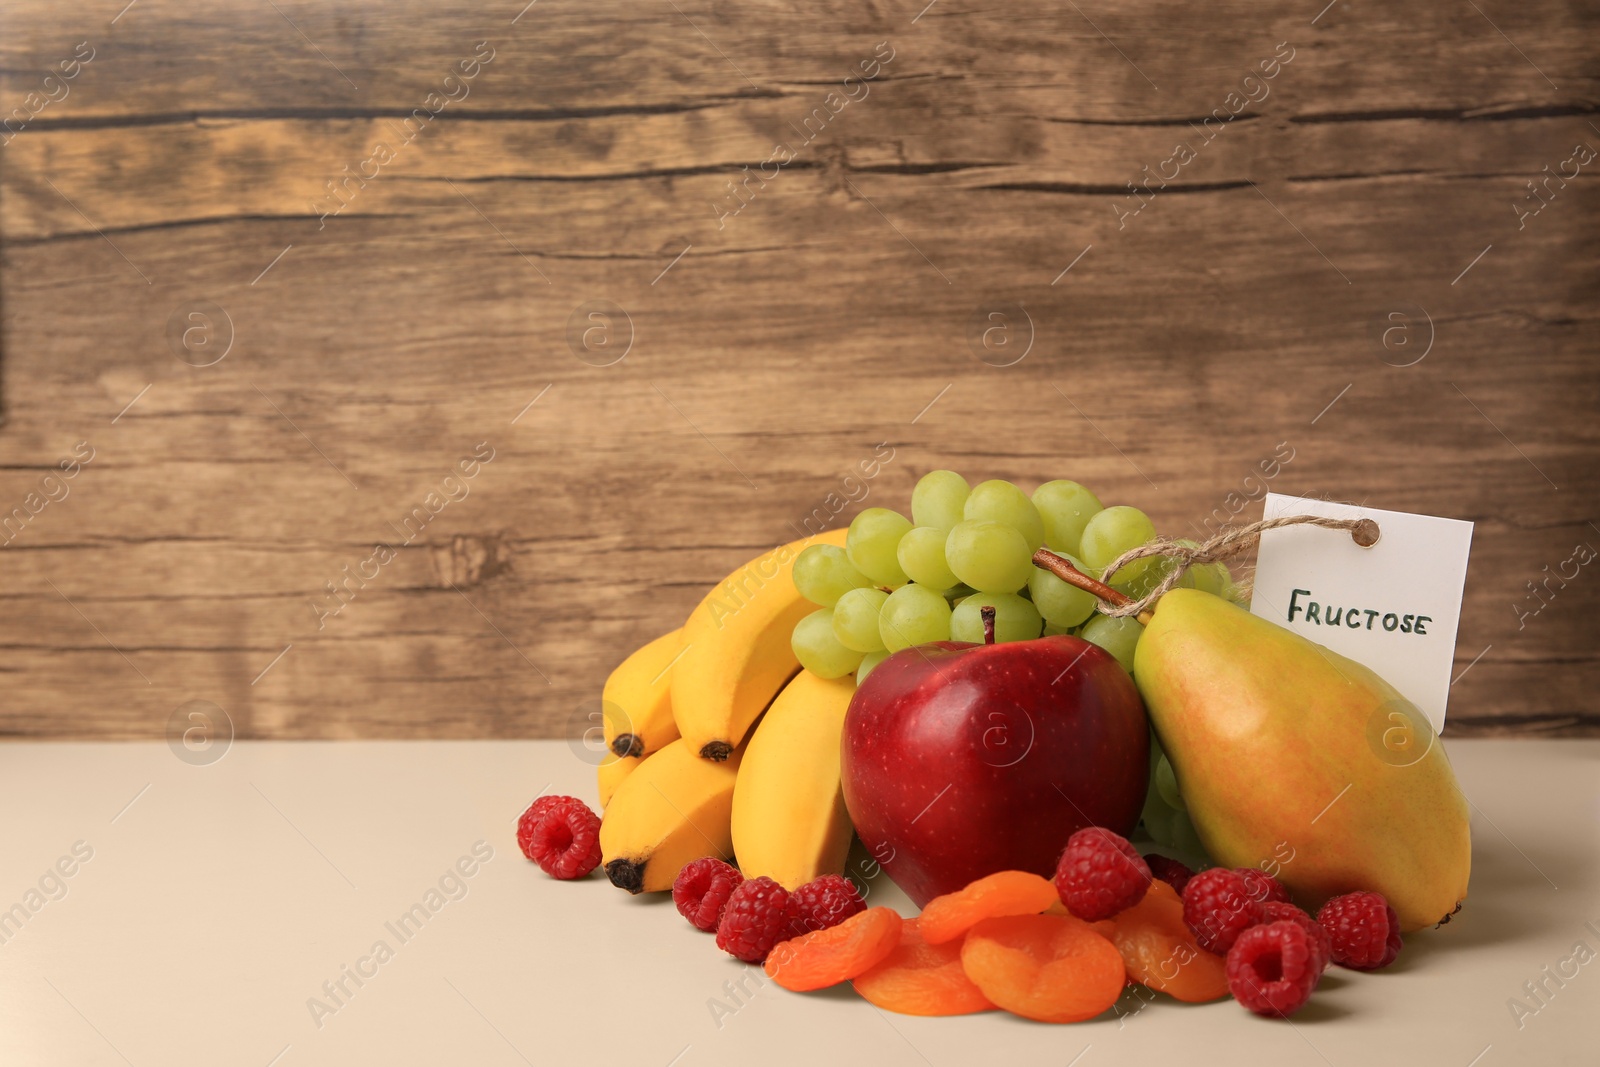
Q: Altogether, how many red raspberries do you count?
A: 12